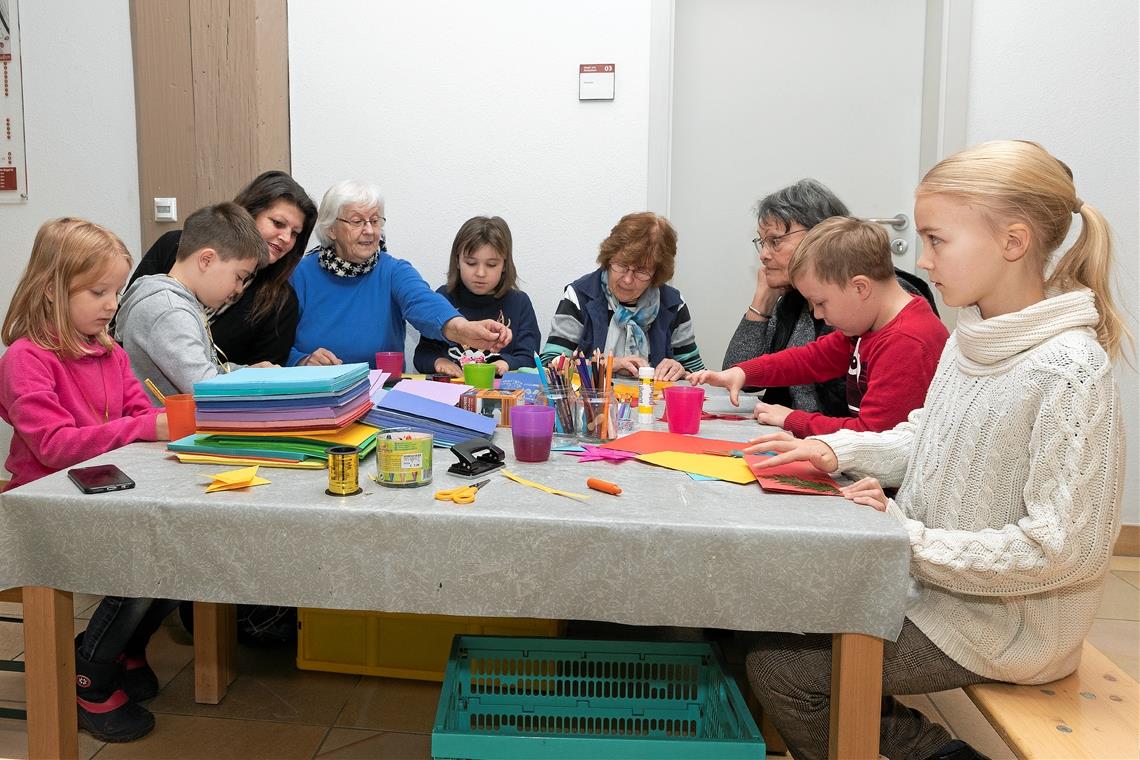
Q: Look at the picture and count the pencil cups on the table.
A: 2